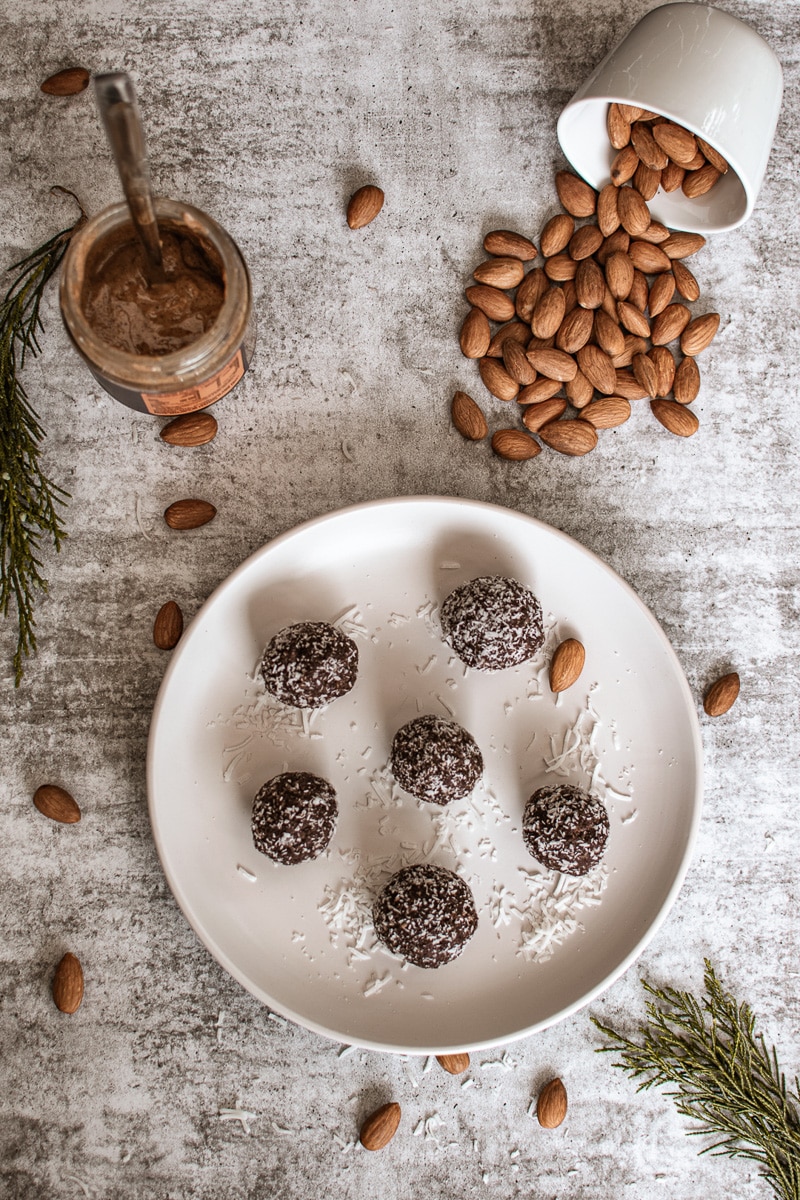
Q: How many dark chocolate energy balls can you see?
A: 6